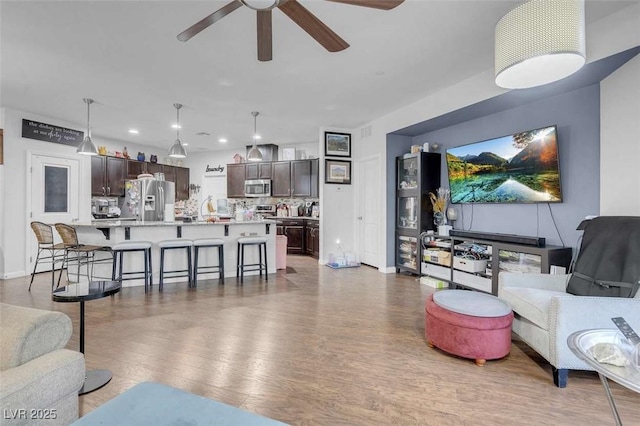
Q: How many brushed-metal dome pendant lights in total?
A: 3